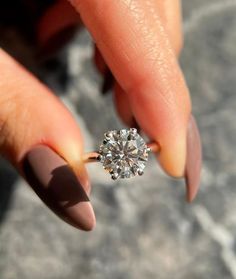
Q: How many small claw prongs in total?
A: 6